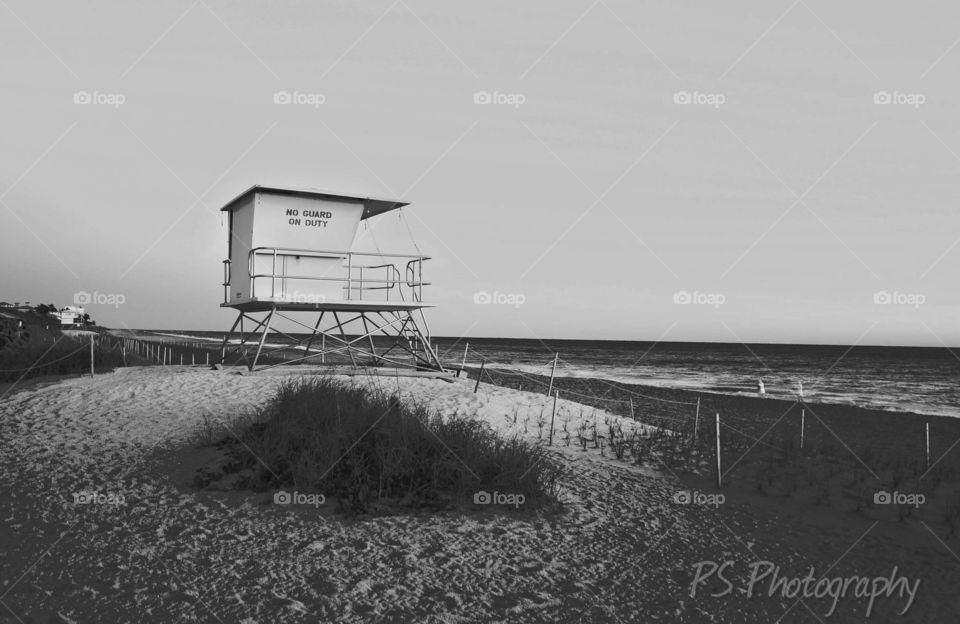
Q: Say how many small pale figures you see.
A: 2